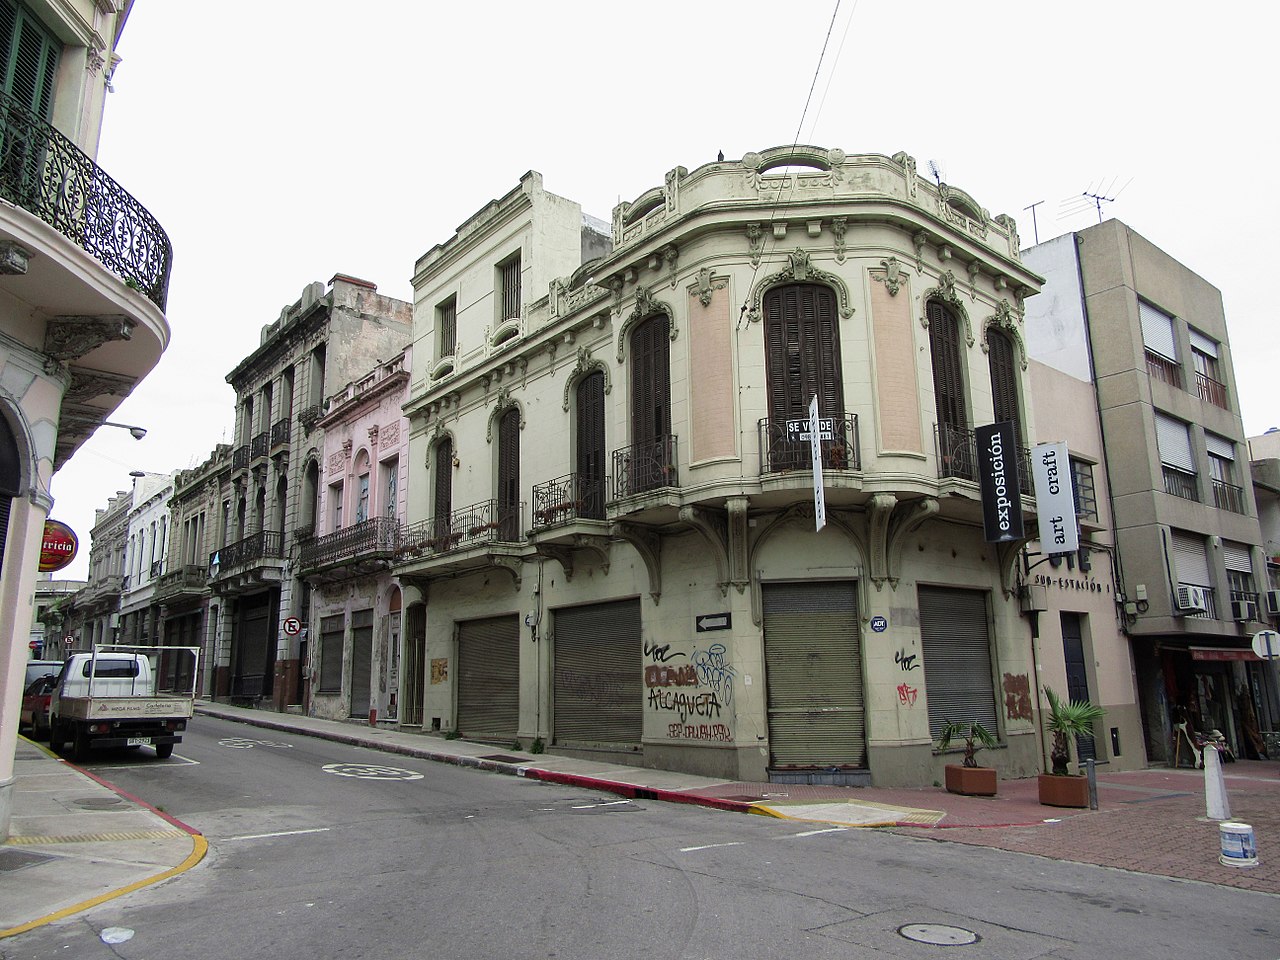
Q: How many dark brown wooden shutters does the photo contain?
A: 7